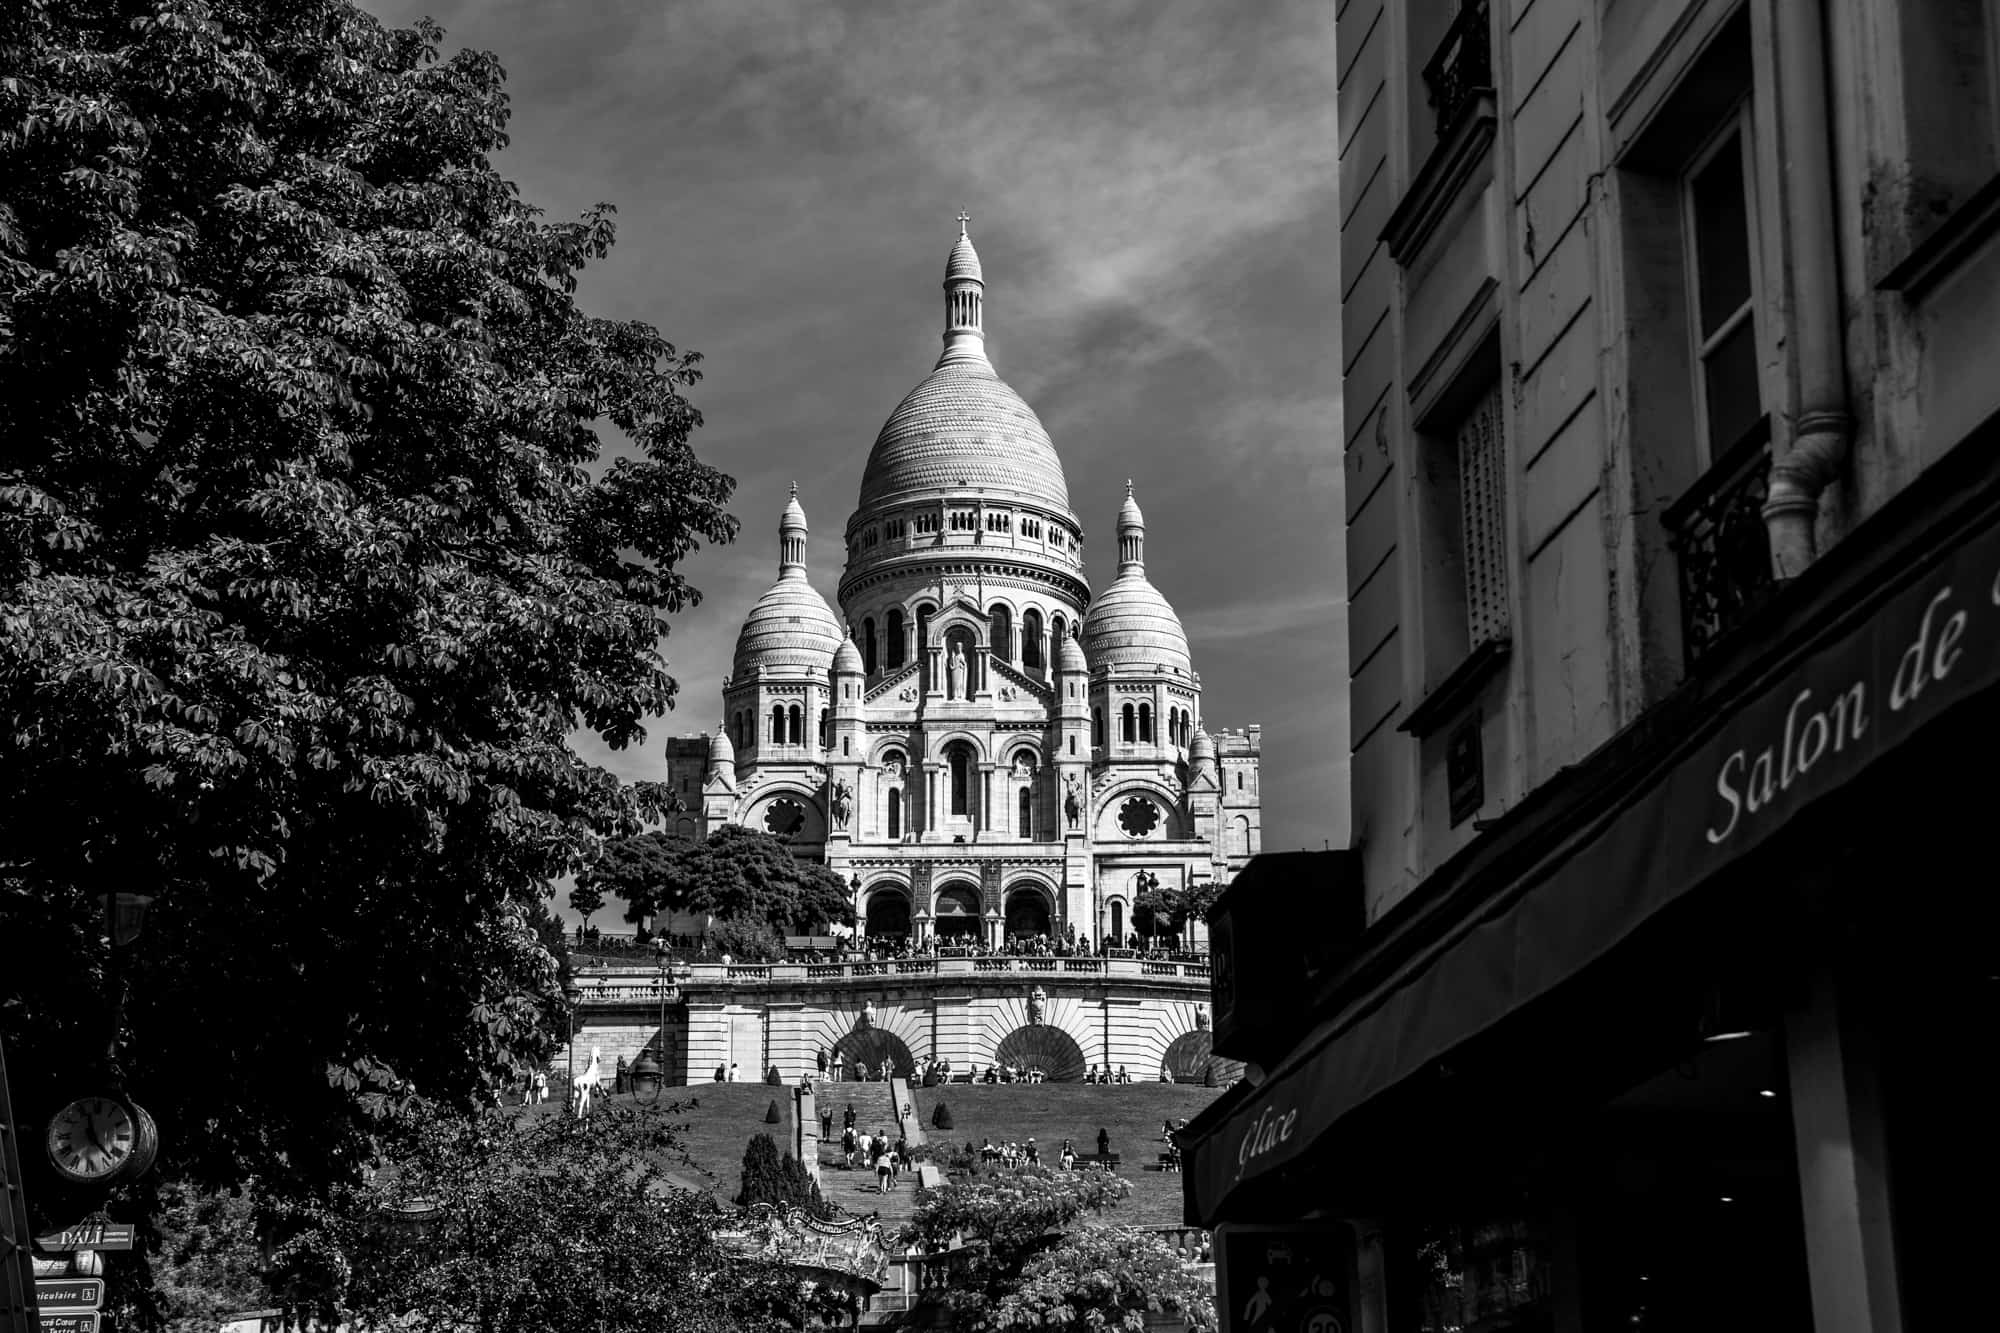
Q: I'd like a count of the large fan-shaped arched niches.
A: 3